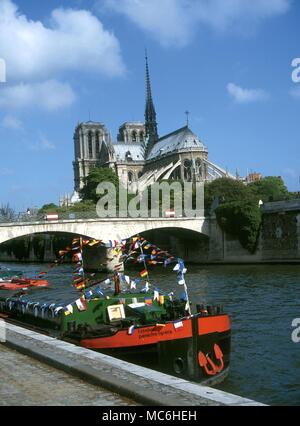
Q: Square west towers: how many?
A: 2